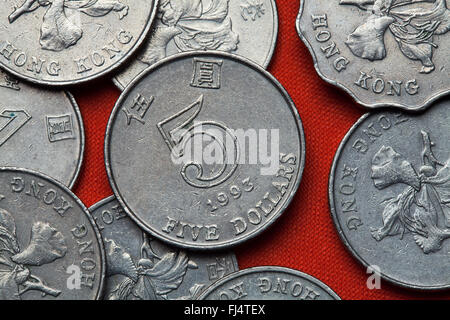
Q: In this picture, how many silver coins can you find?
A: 9